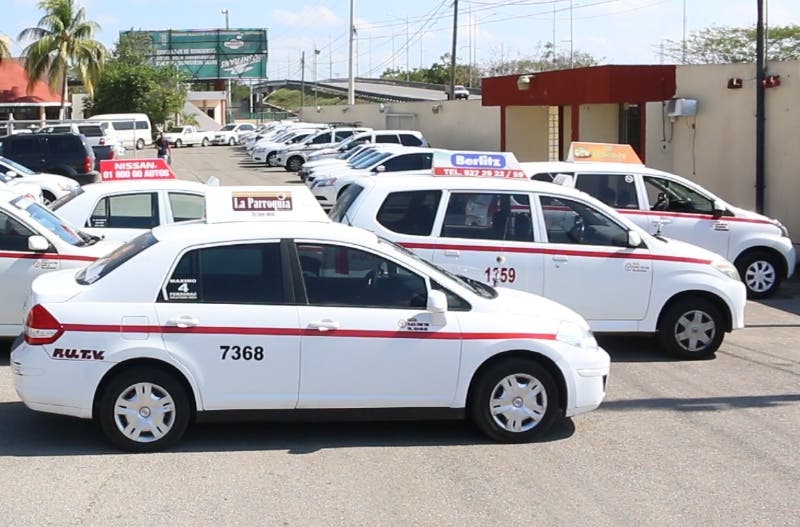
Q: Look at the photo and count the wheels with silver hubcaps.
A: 4